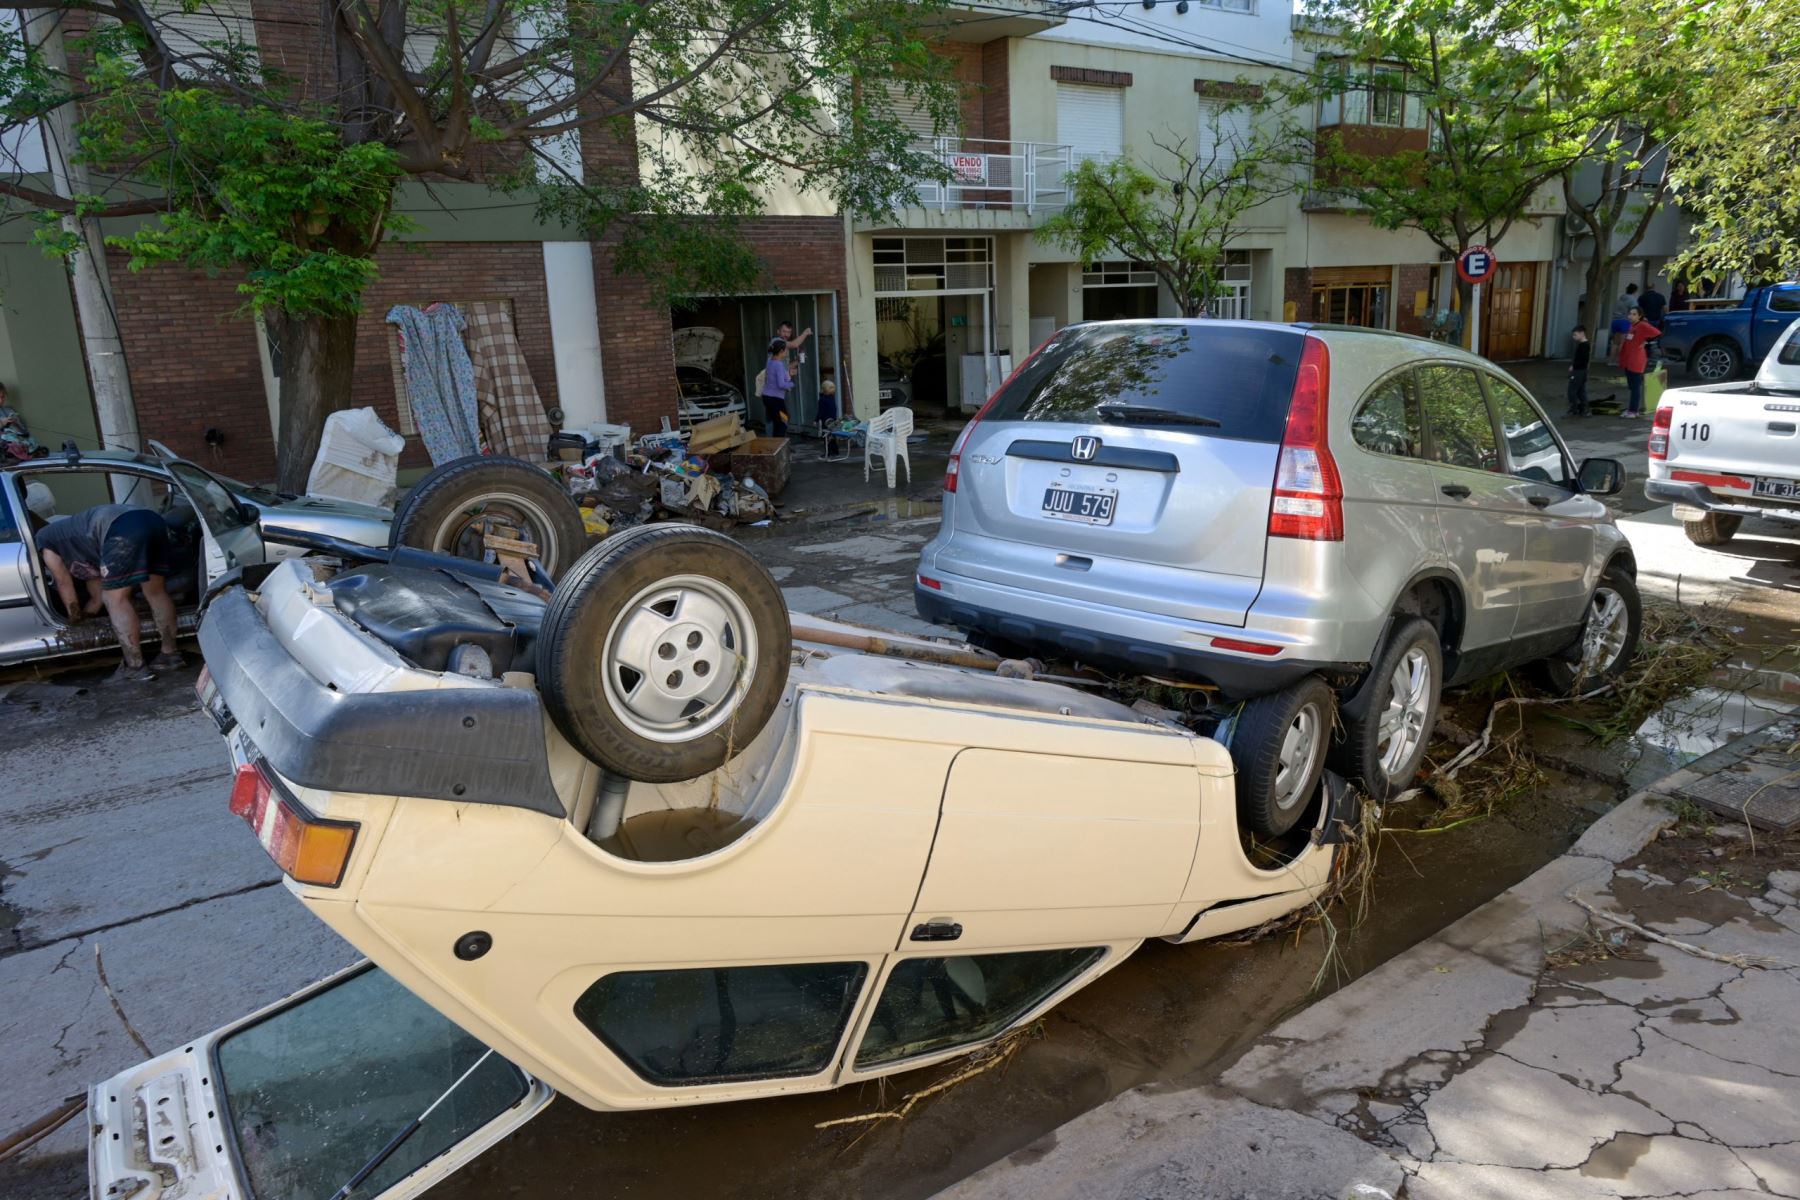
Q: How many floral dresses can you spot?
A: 1